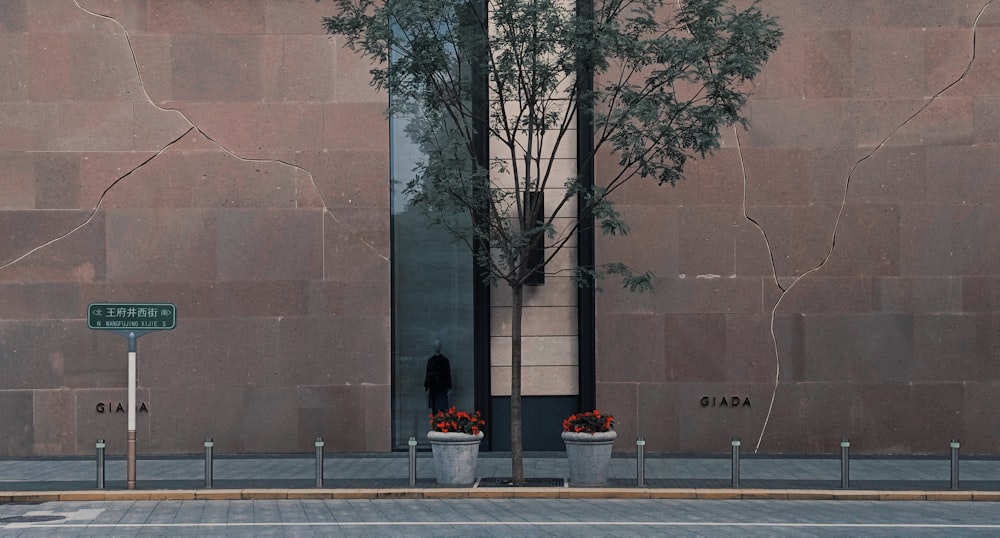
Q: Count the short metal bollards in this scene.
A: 8